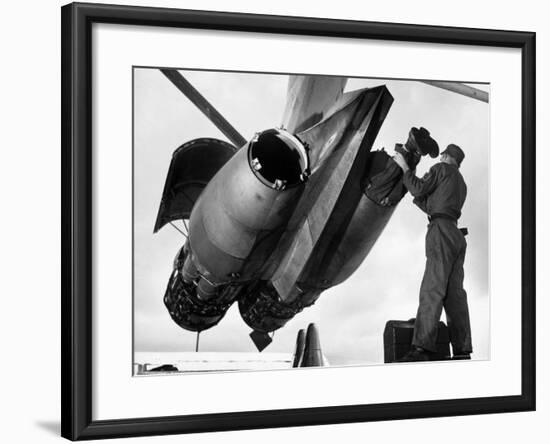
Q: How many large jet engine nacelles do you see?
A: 2